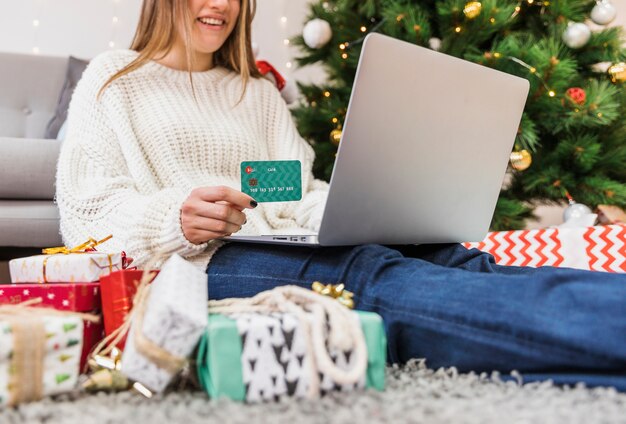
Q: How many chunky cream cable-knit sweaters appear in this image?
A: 1